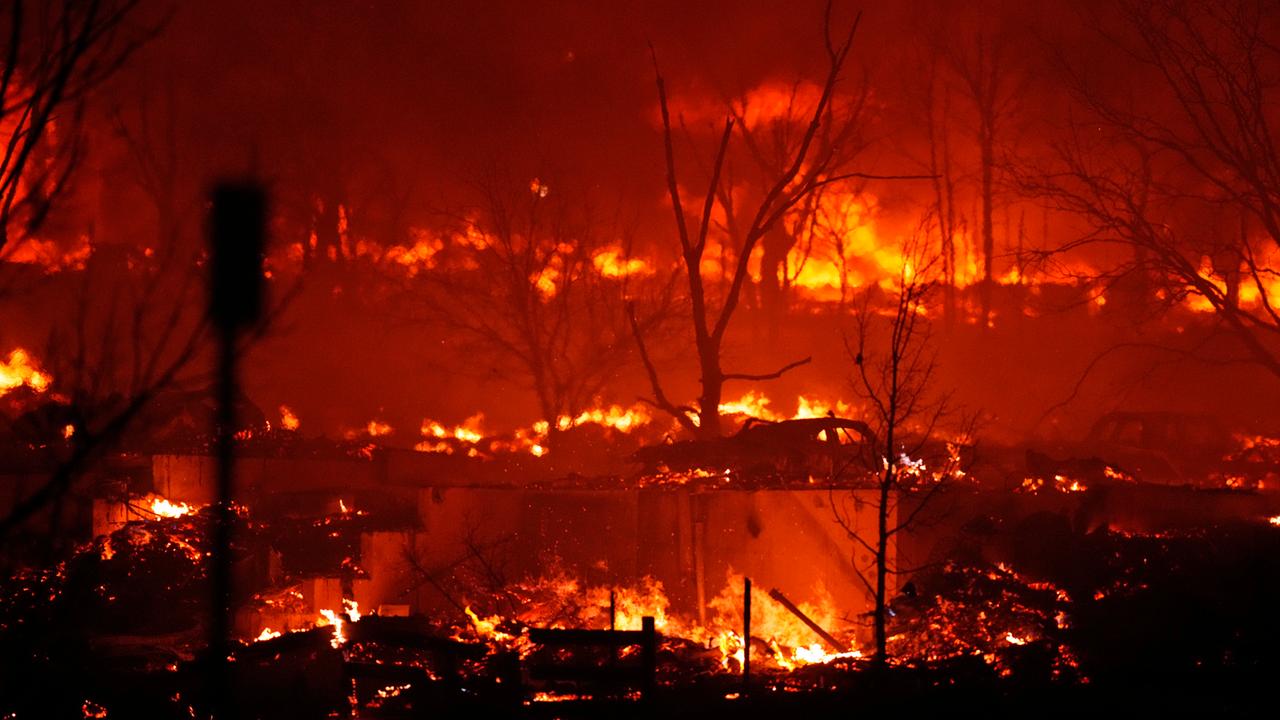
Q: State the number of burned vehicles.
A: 2